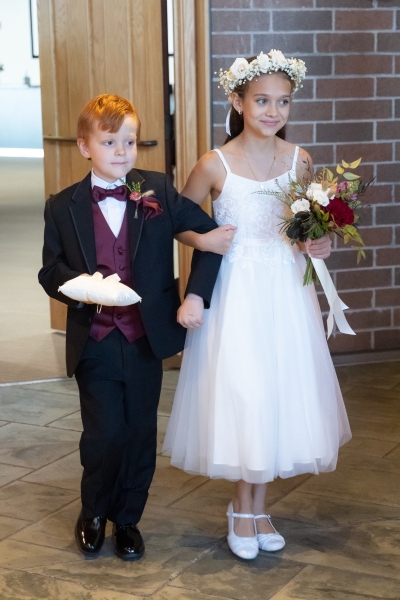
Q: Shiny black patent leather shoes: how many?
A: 2